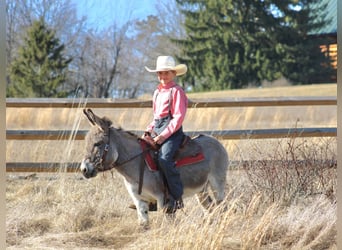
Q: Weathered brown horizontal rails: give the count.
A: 3